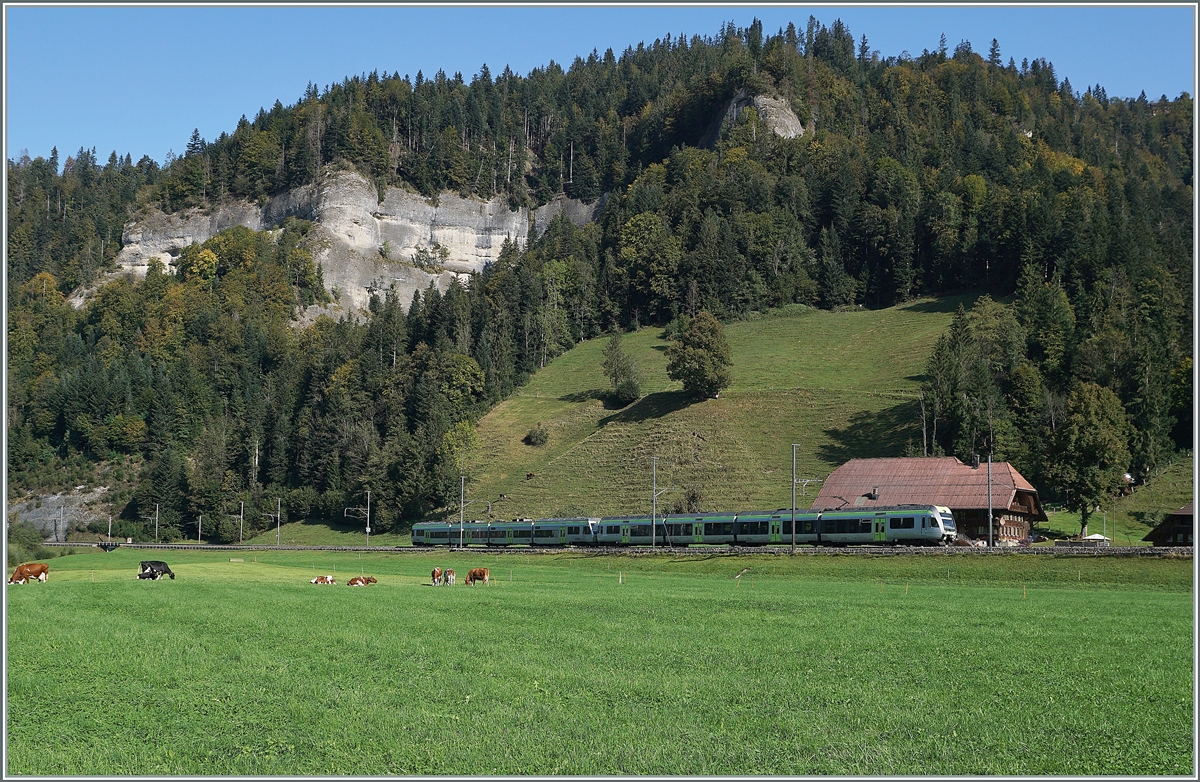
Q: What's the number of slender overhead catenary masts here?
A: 11